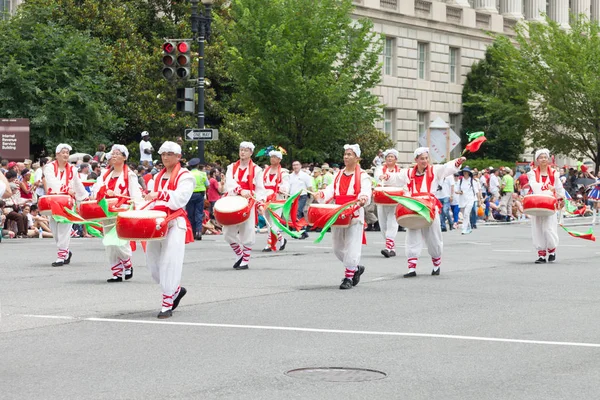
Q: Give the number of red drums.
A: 8